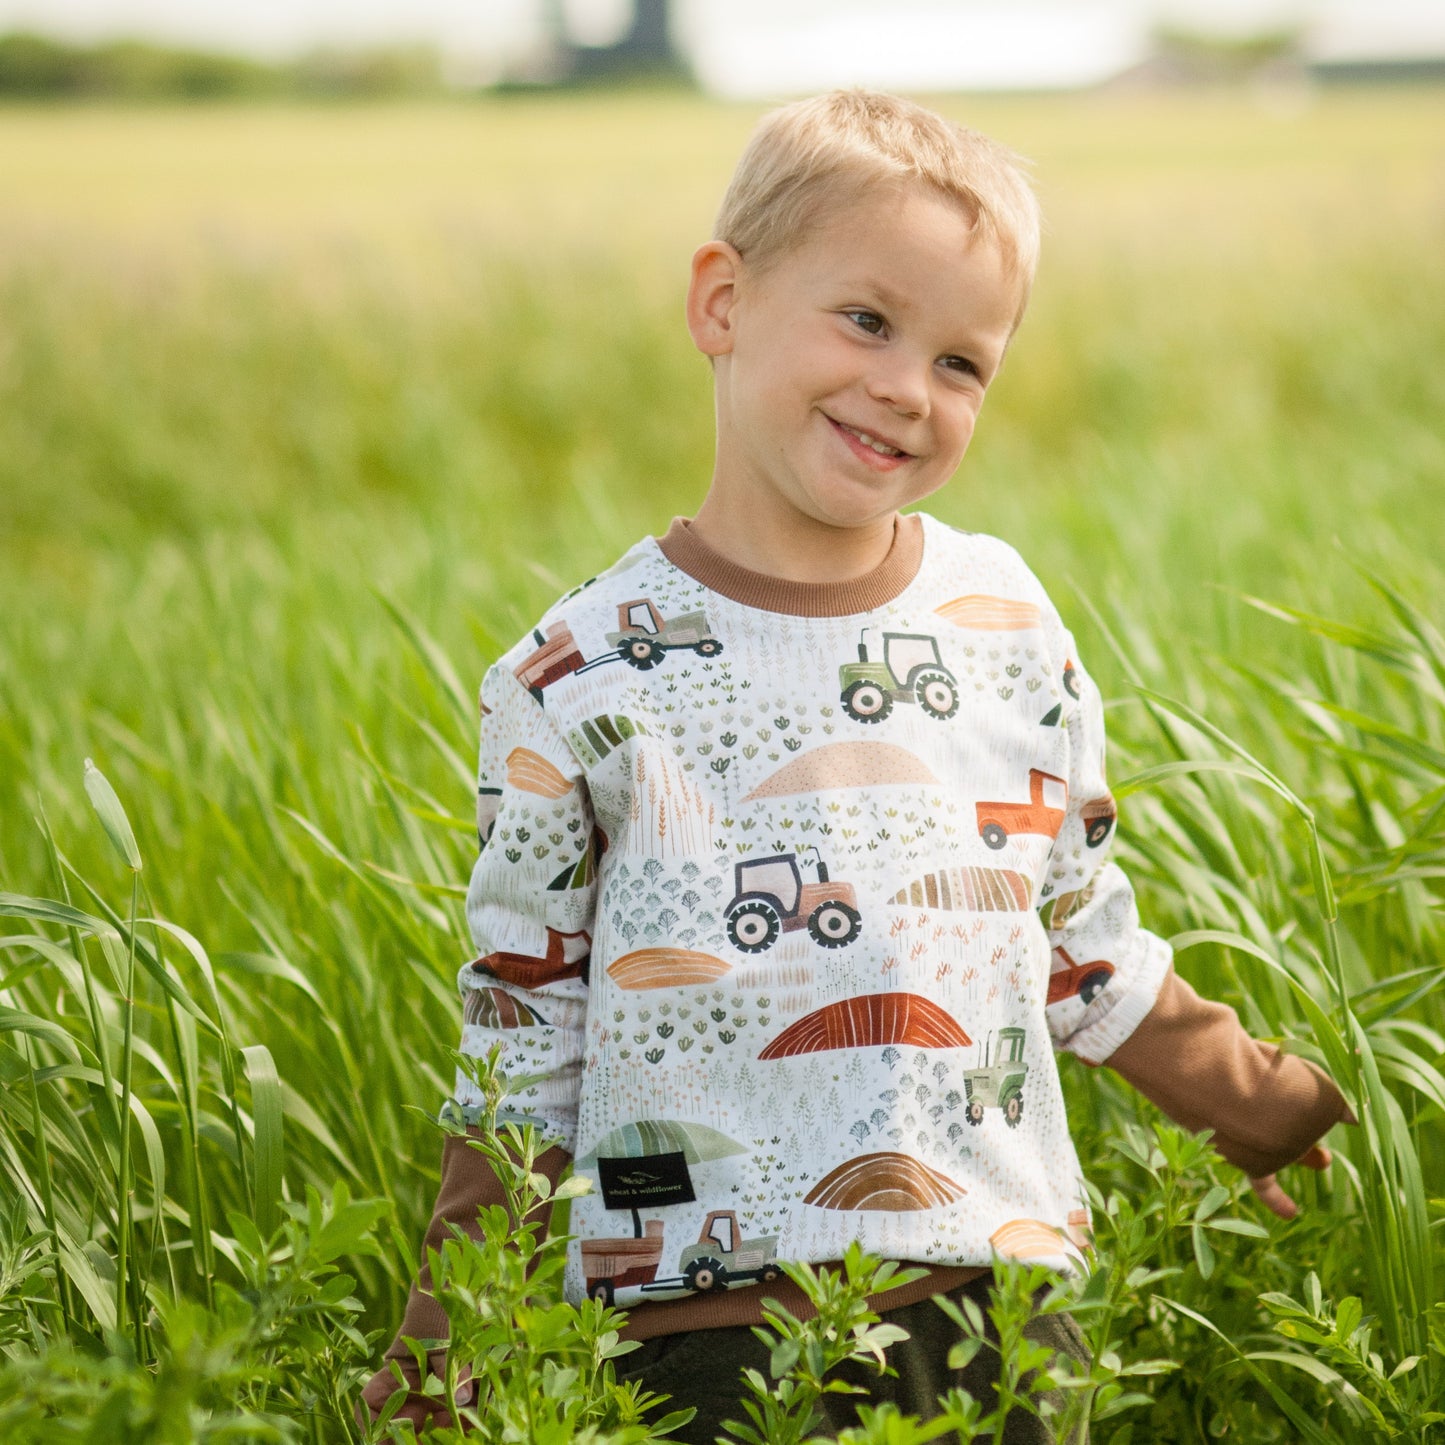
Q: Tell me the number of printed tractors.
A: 5